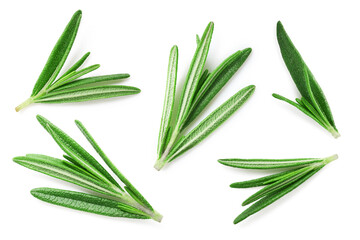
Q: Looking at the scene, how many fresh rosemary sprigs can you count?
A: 5